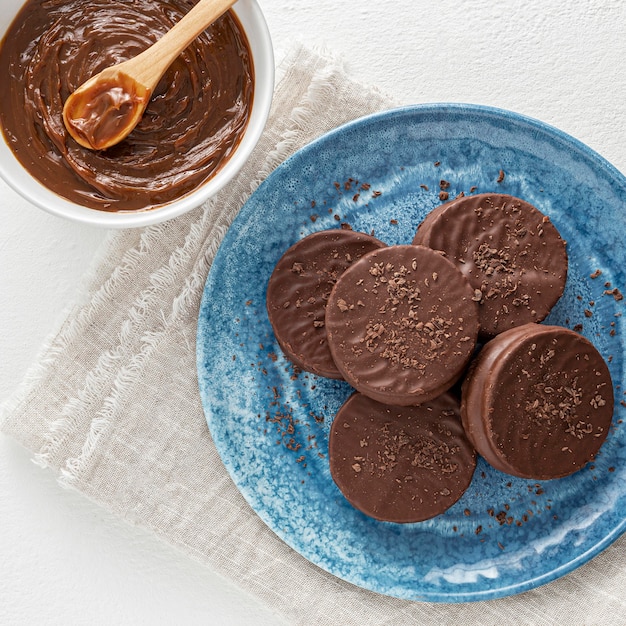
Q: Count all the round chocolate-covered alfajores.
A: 5